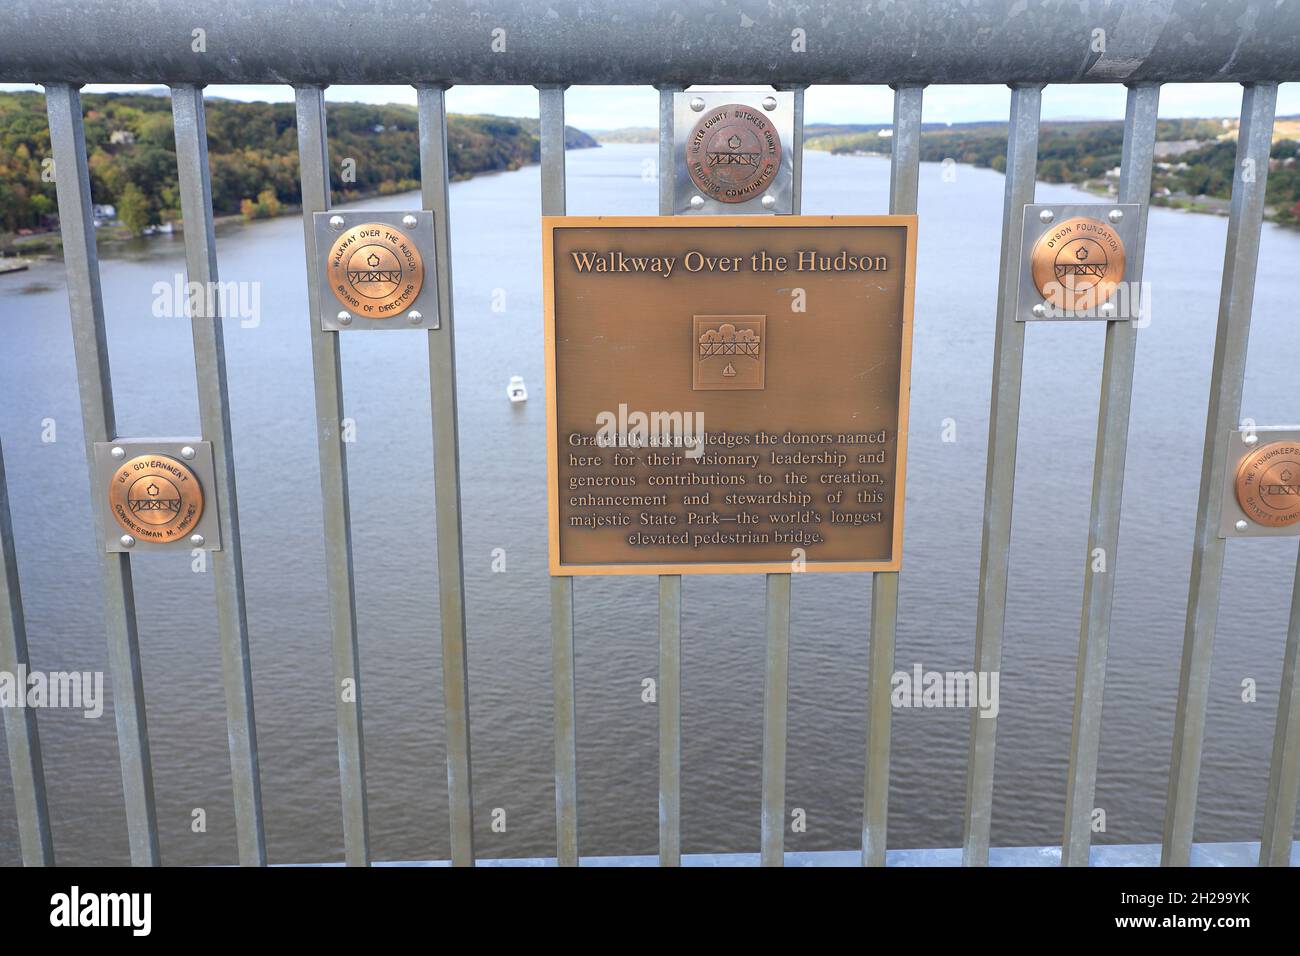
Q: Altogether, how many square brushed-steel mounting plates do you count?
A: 5